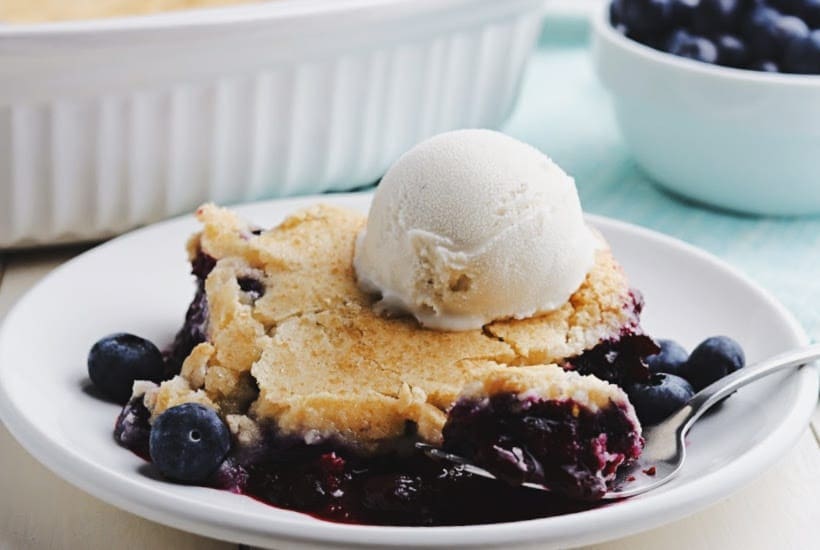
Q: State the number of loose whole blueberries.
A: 5